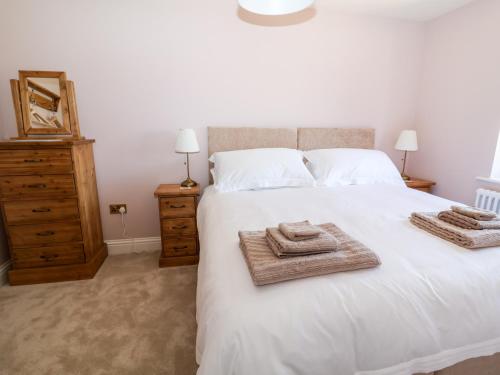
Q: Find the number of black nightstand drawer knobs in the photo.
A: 3